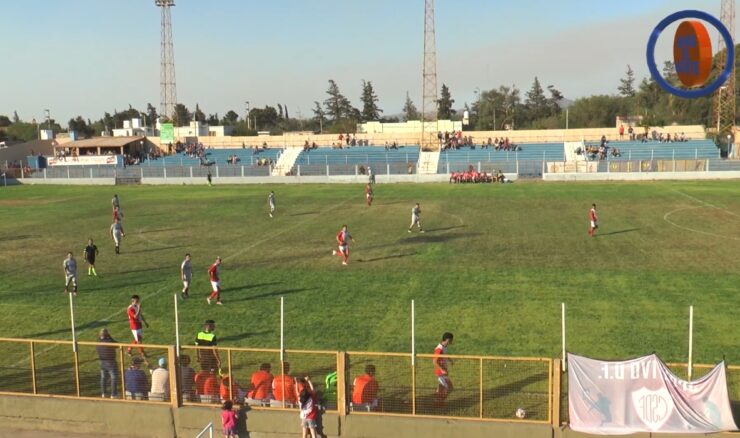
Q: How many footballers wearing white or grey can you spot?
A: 6